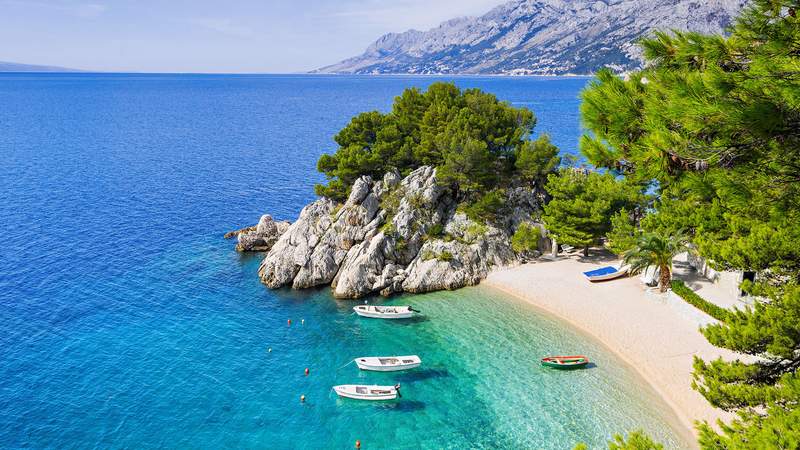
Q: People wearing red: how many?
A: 0